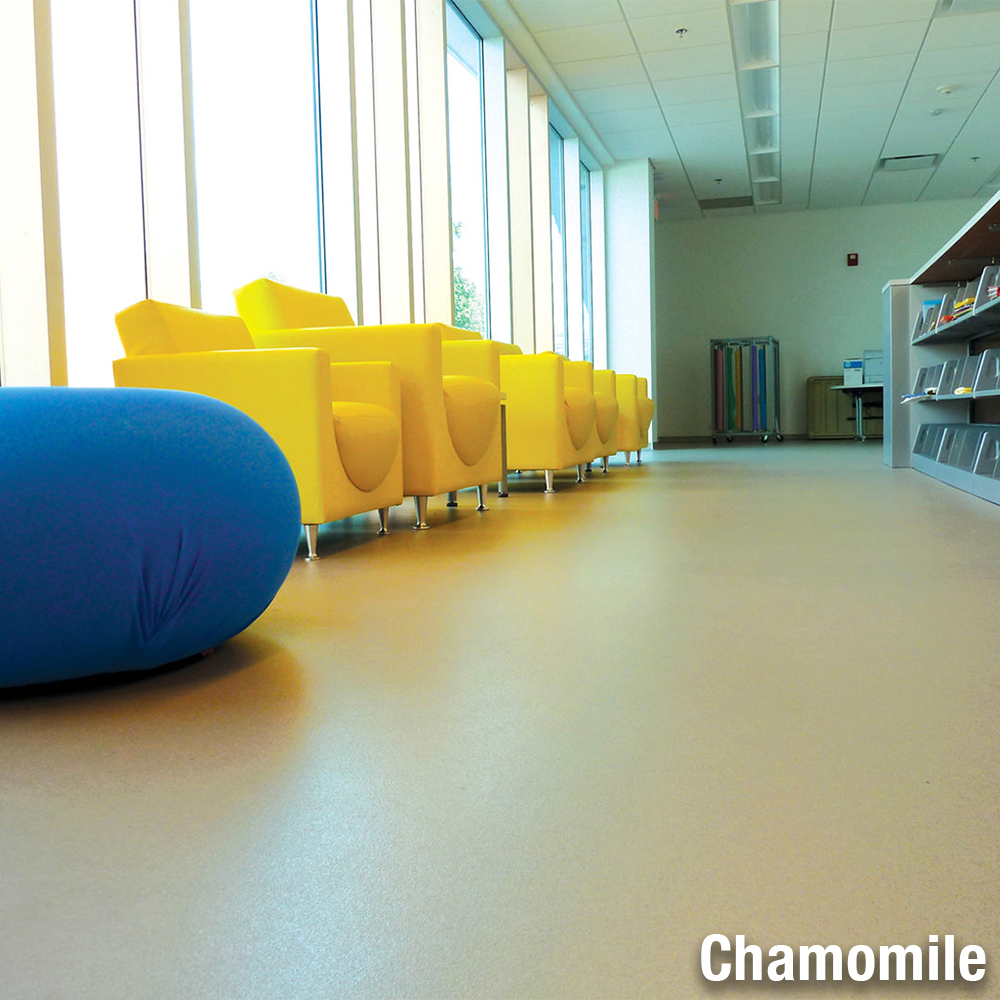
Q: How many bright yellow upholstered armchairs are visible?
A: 5